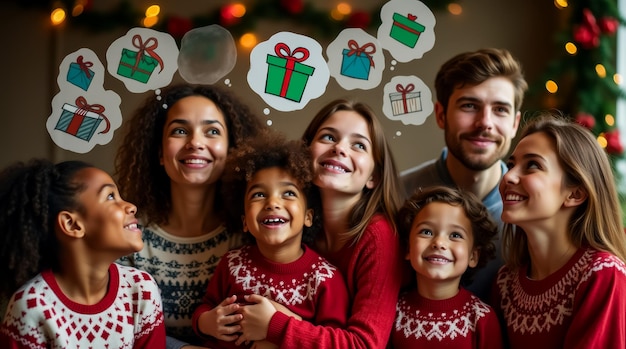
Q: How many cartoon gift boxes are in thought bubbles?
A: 7